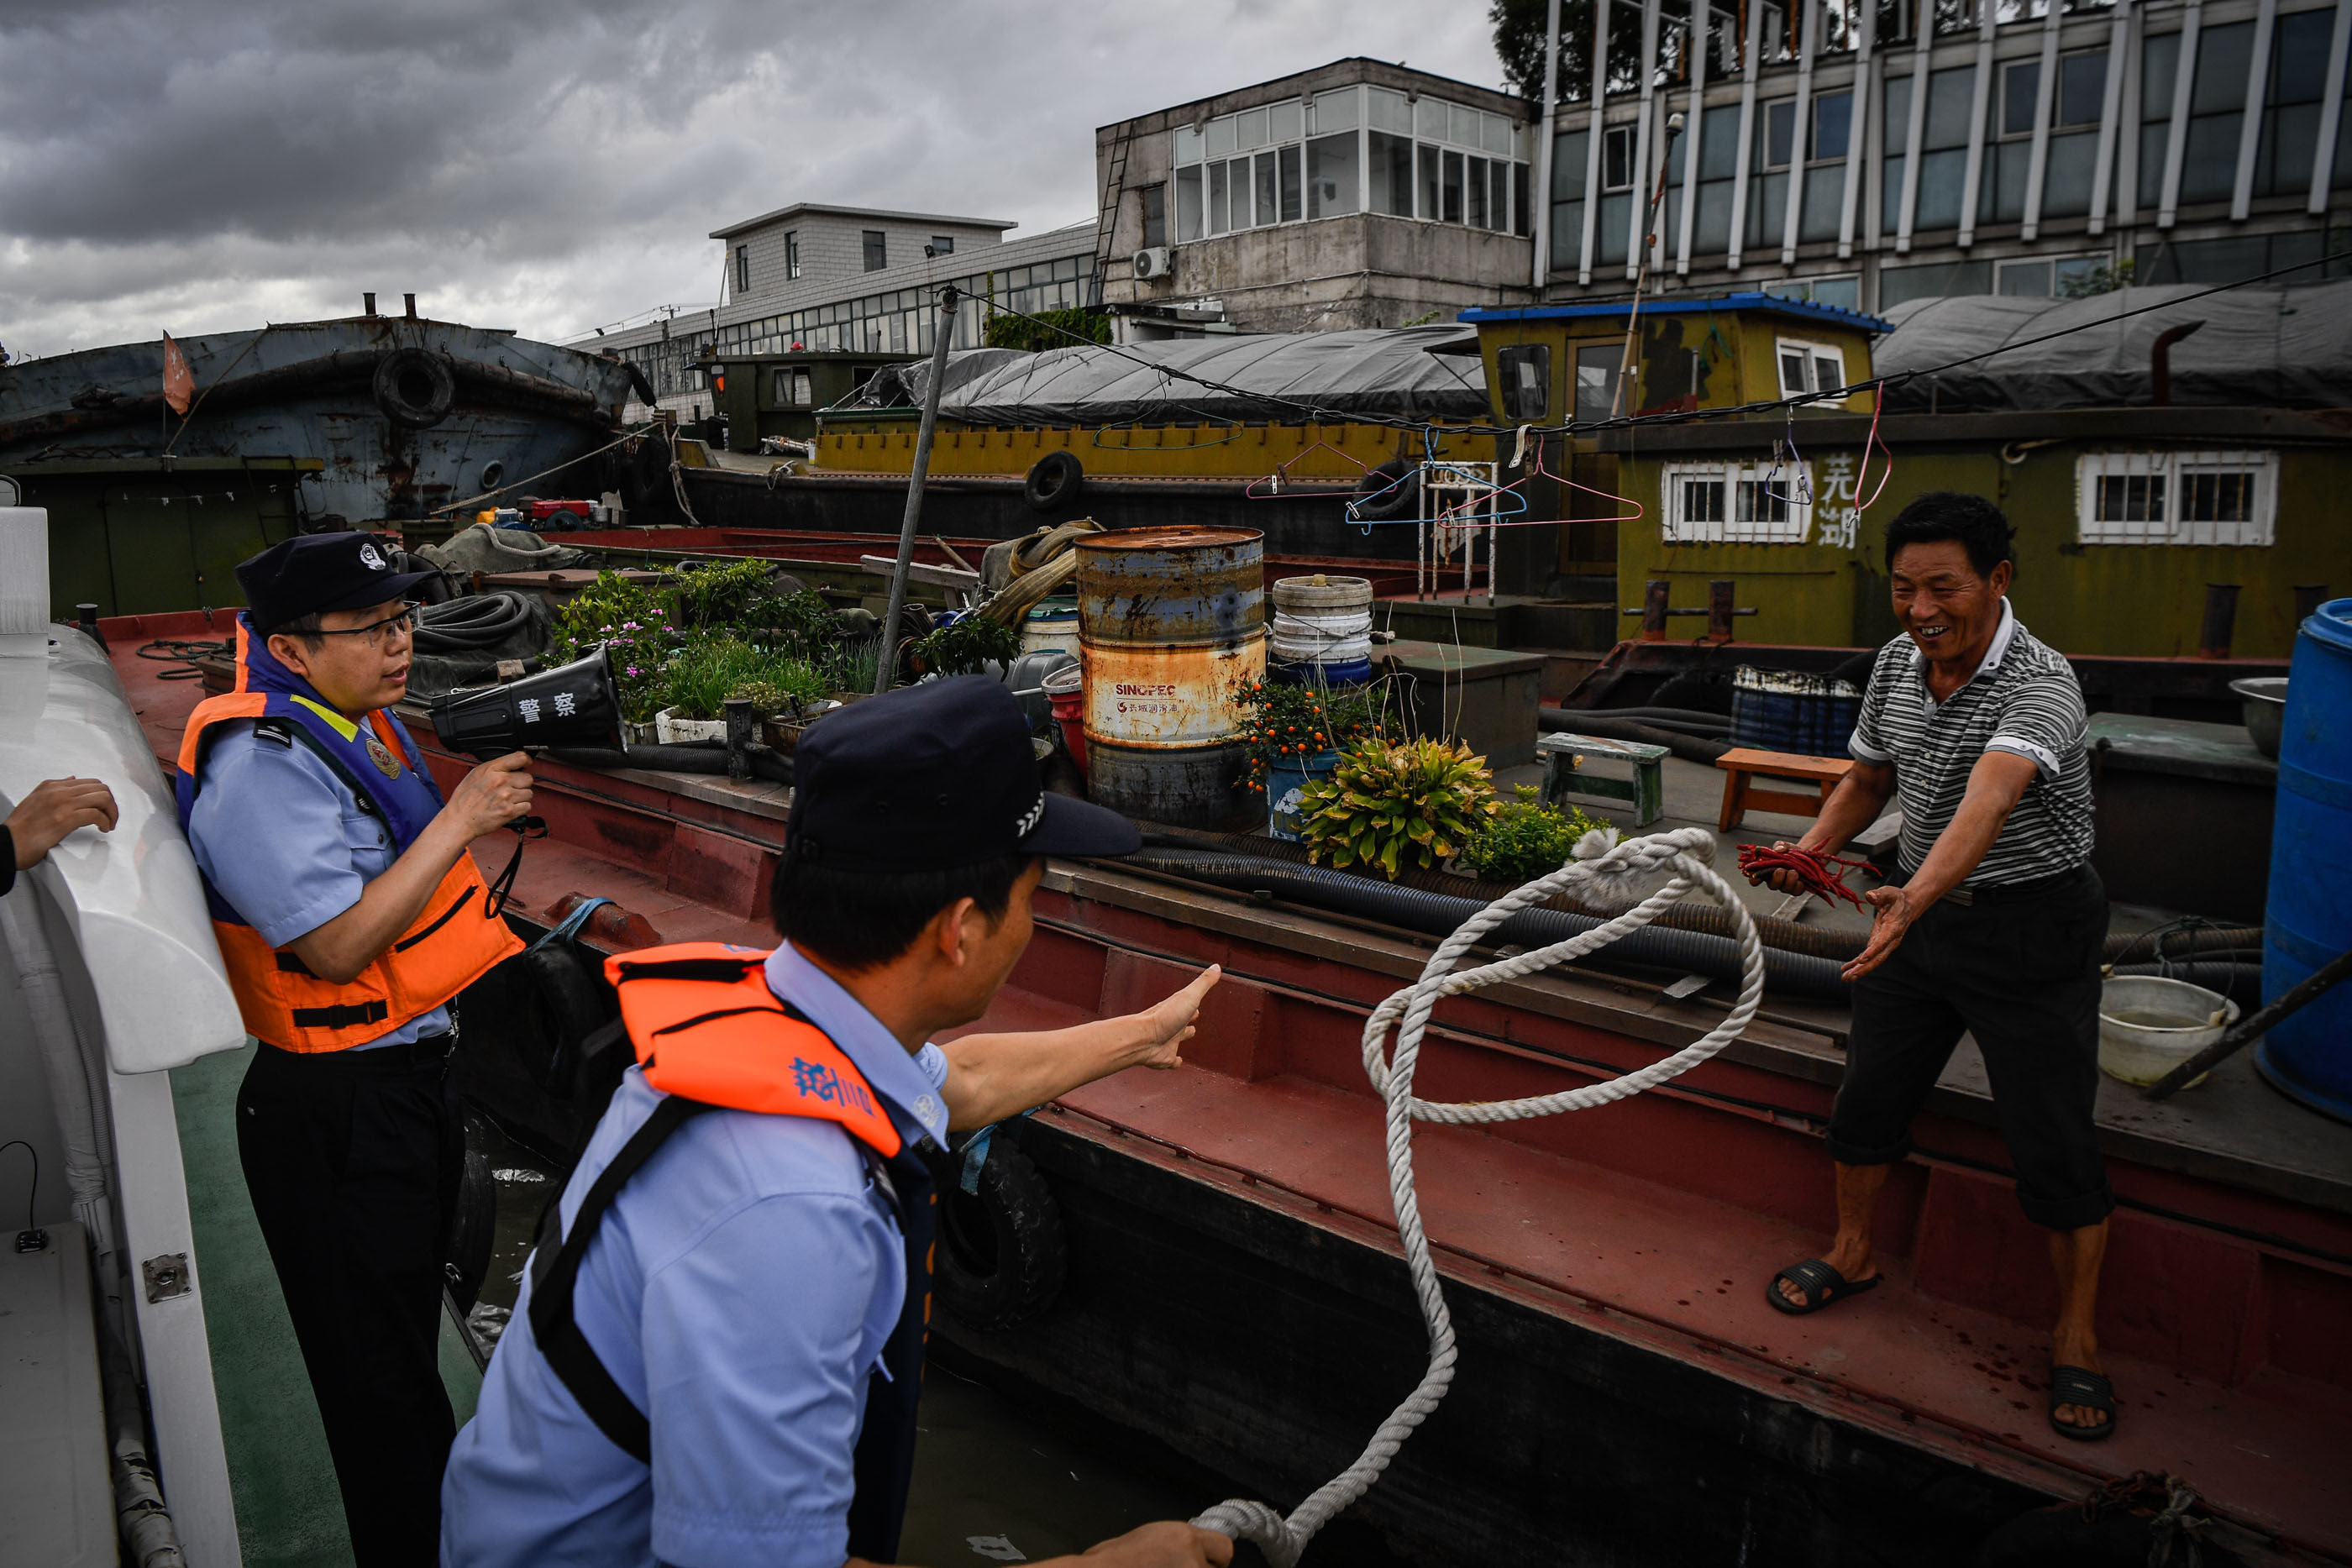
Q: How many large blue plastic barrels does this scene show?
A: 1